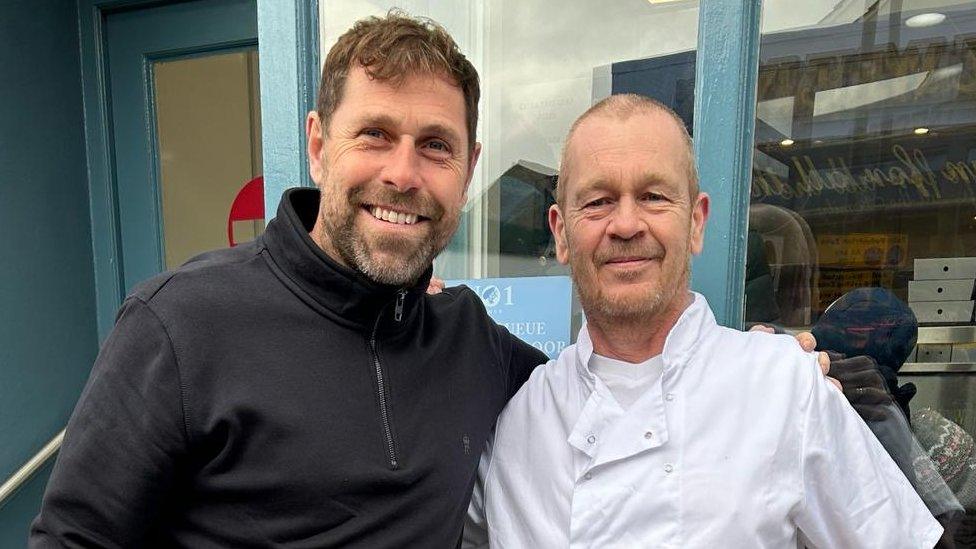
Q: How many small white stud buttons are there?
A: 5